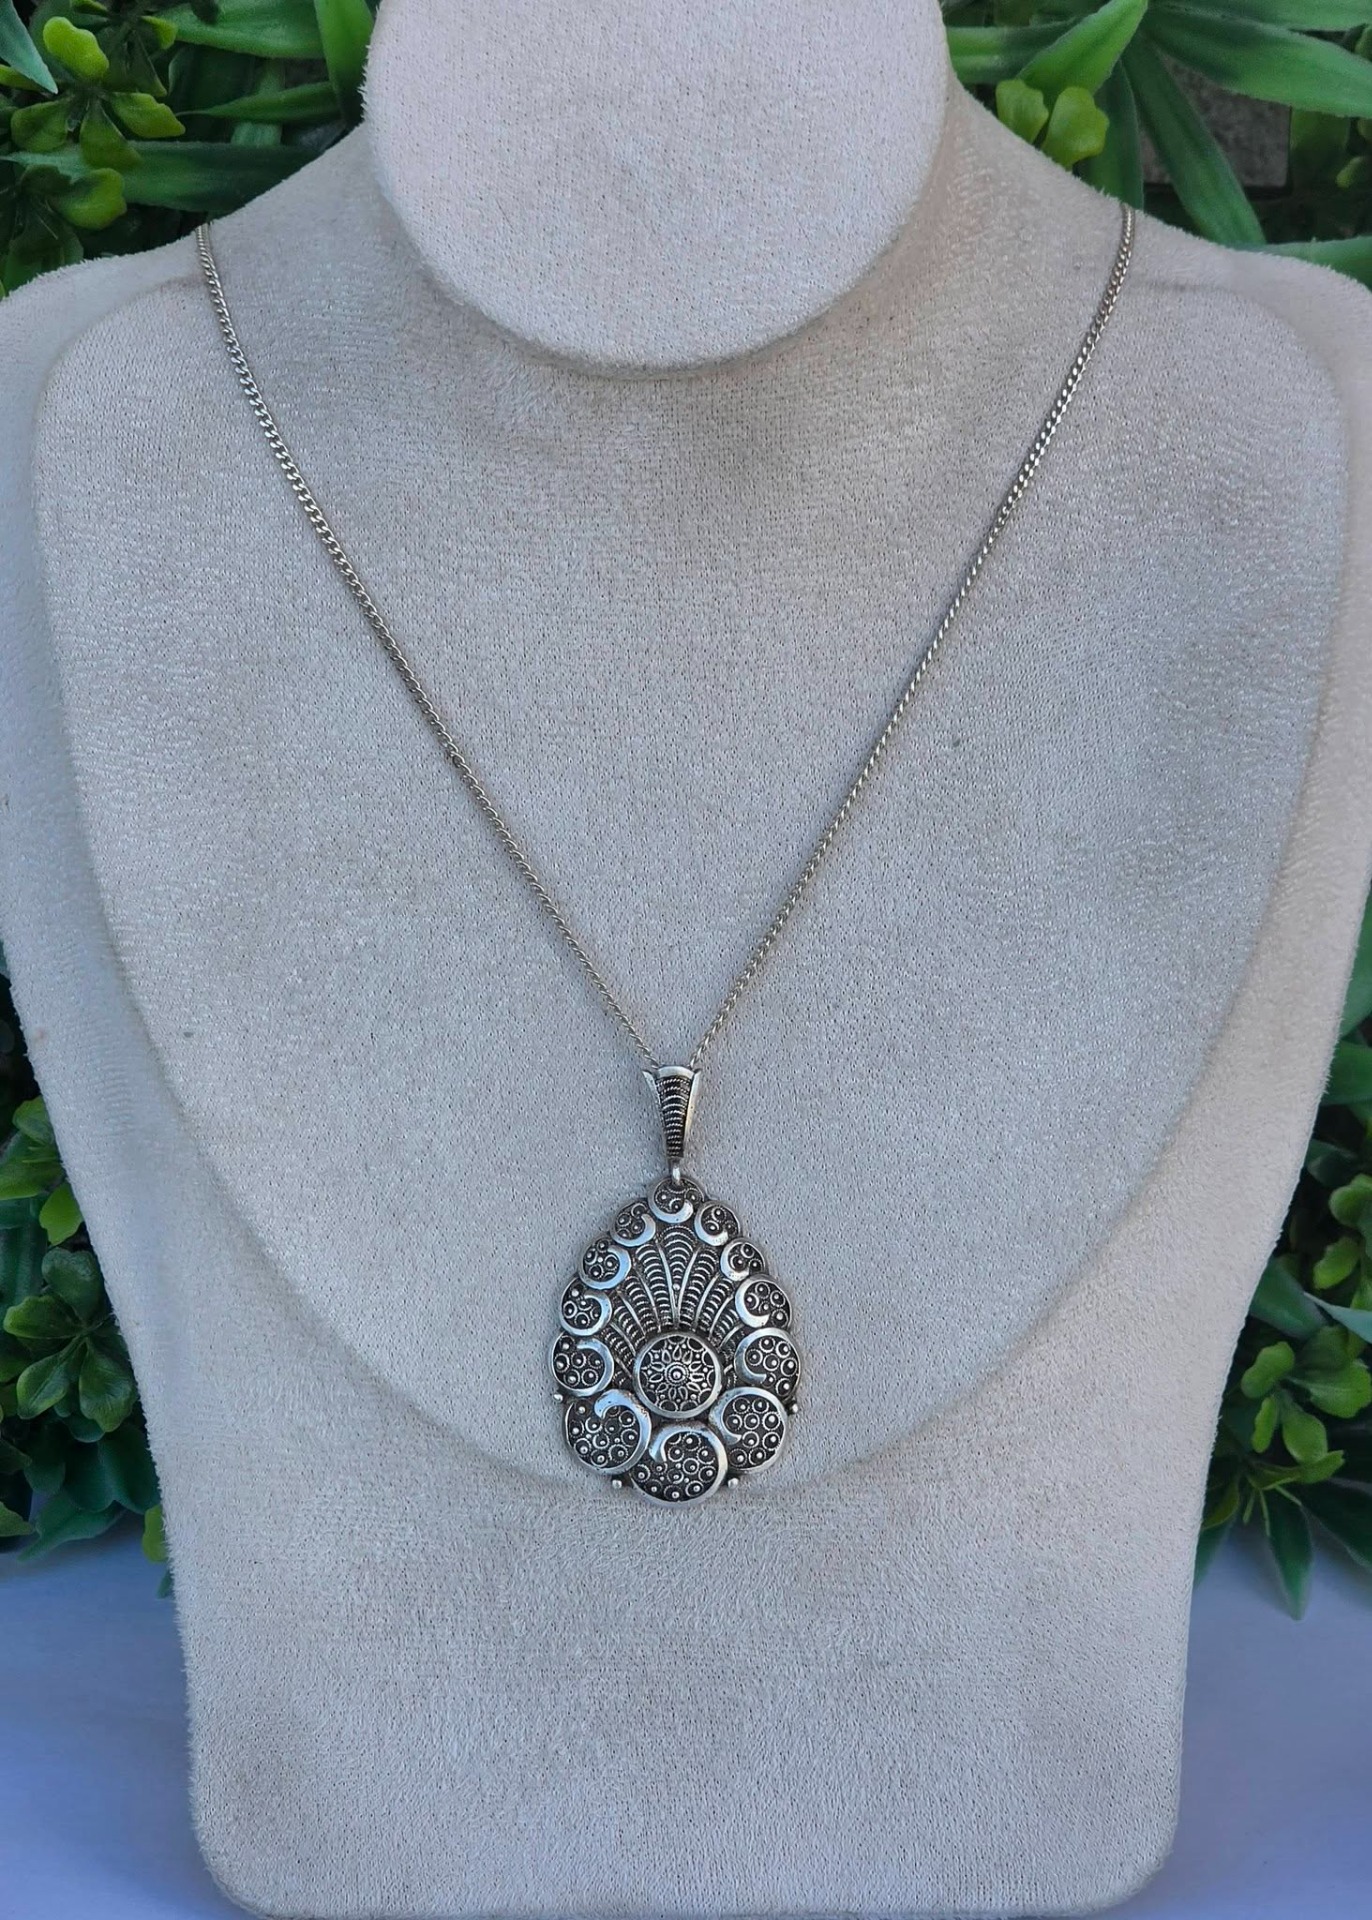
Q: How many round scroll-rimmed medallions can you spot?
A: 12